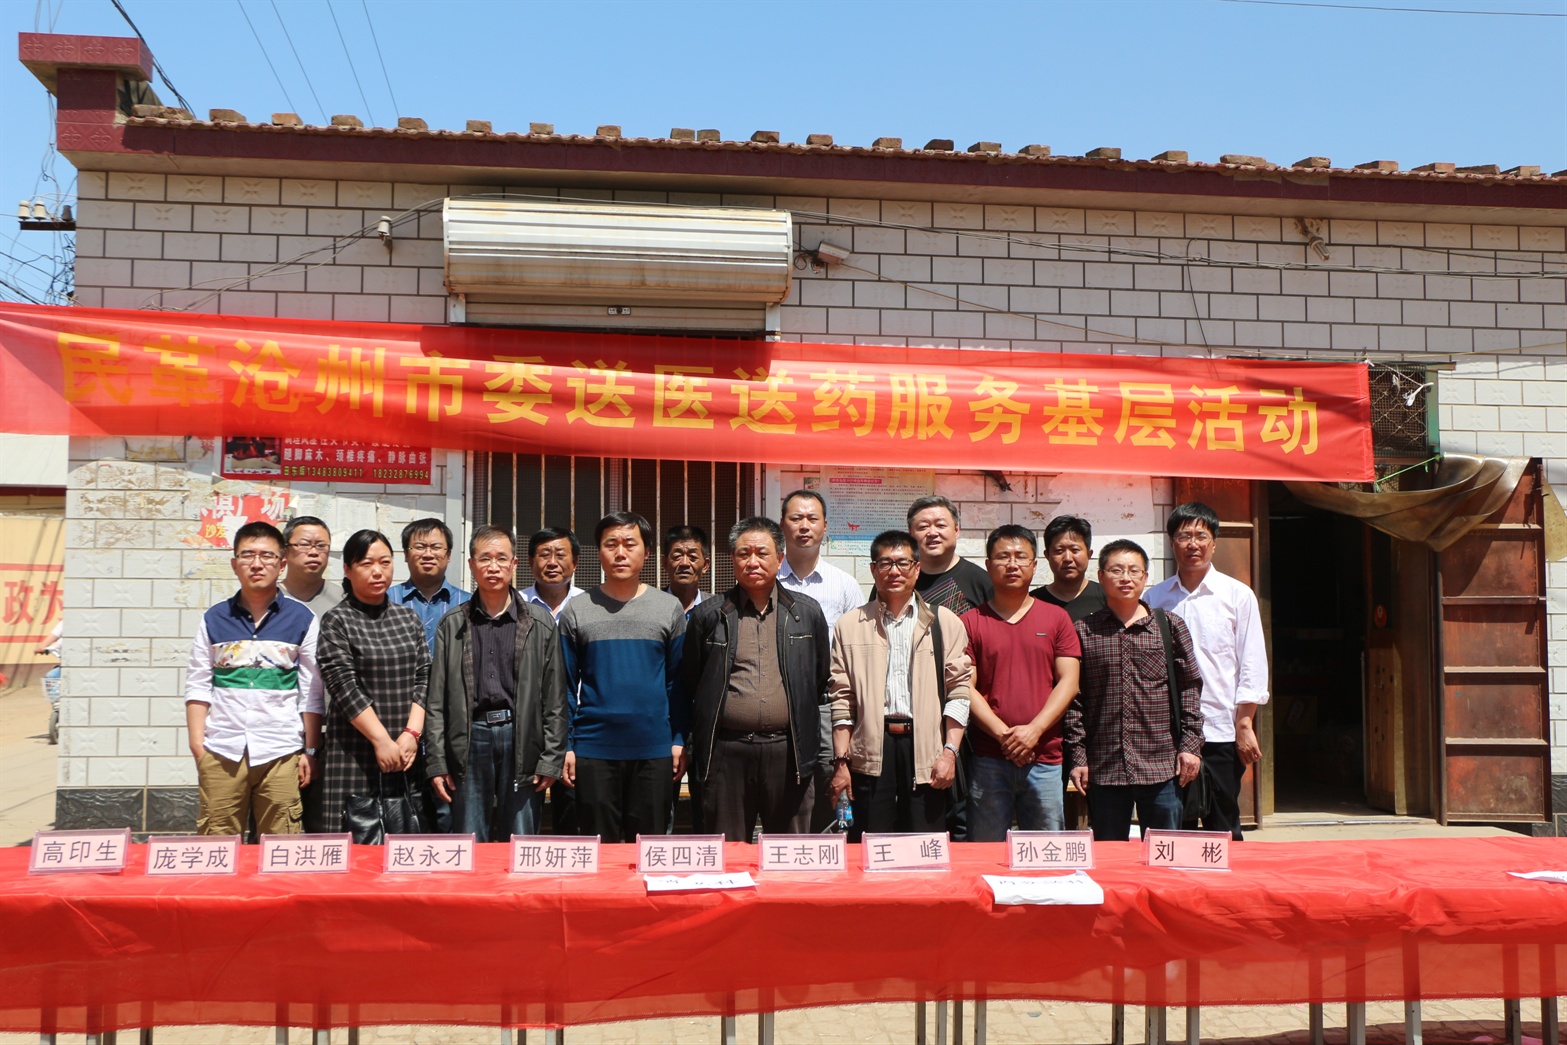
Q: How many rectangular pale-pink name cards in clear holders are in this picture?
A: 10